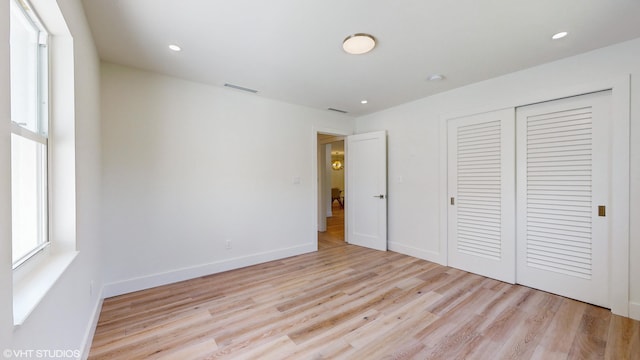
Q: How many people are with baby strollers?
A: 0